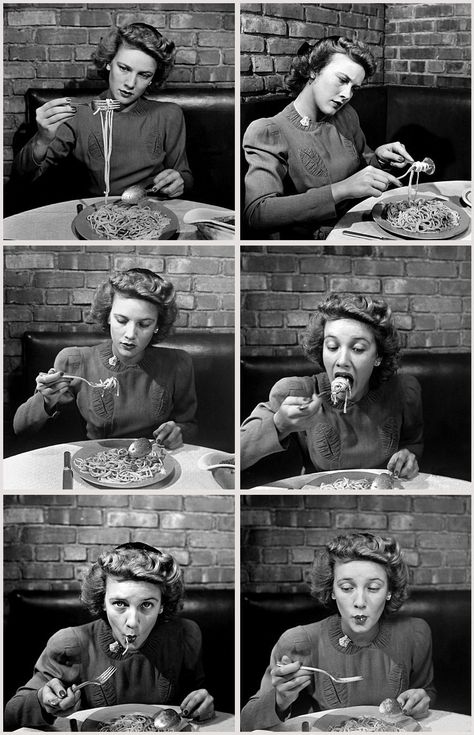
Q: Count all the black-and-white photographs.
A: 6